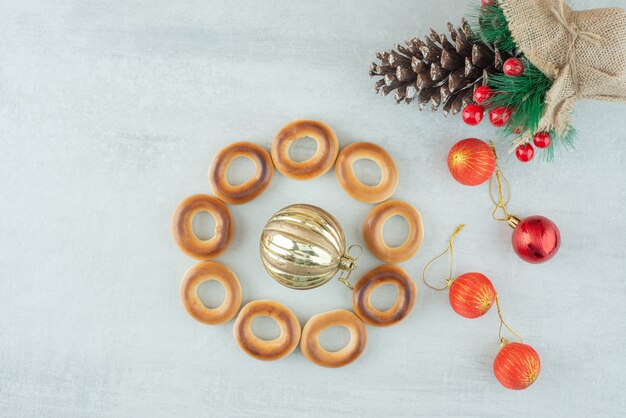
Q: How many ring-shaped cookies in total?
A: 9